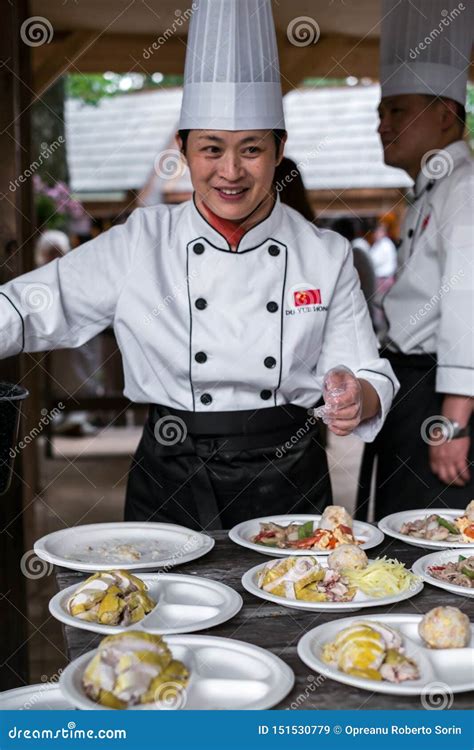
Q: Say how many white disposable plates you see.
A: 9